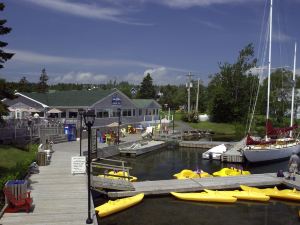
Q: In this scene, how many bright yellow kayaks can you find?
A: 4